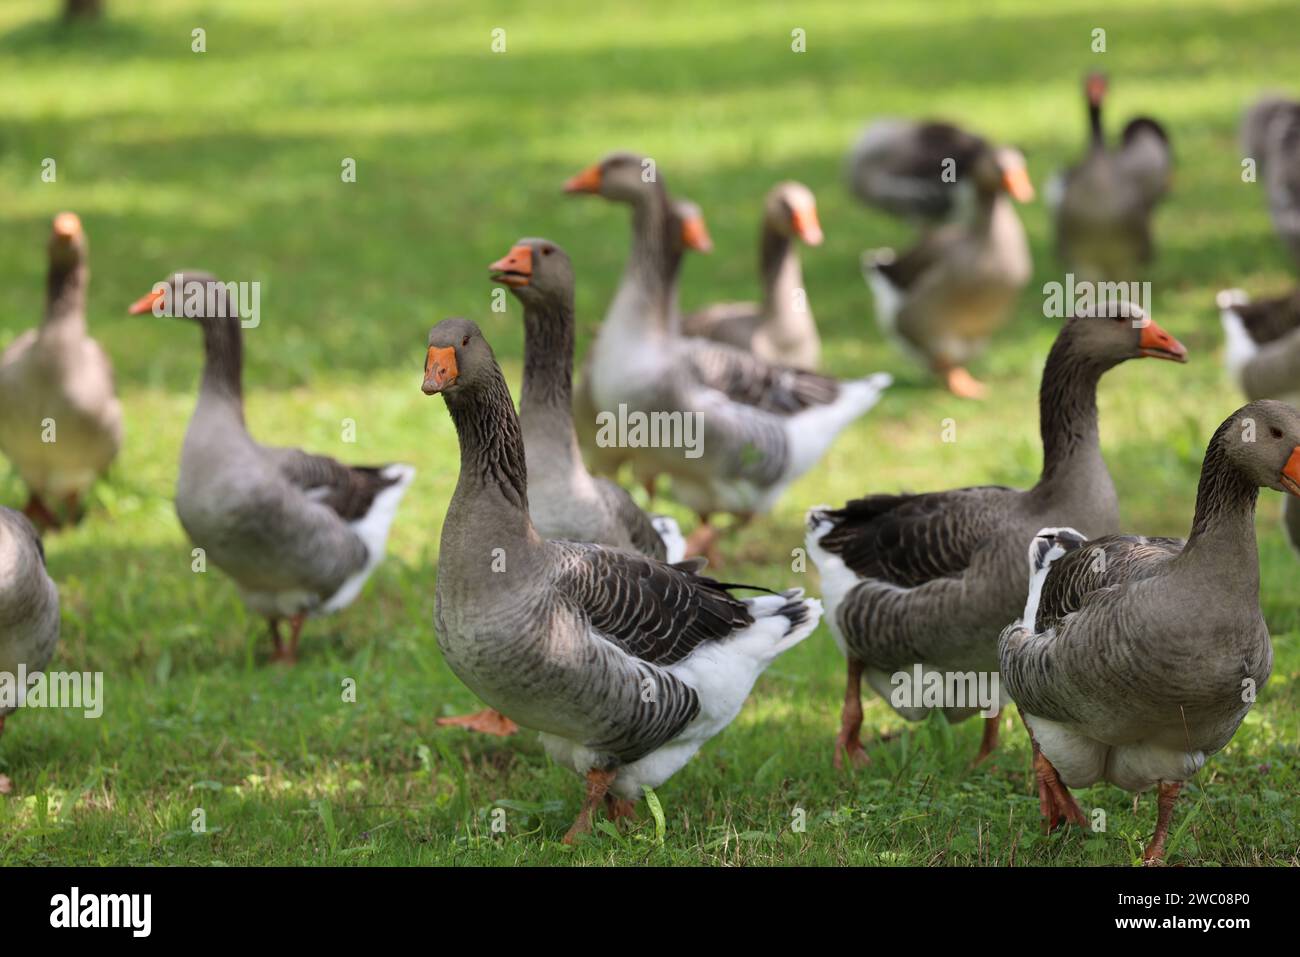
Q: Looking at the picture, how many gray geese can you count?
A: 15